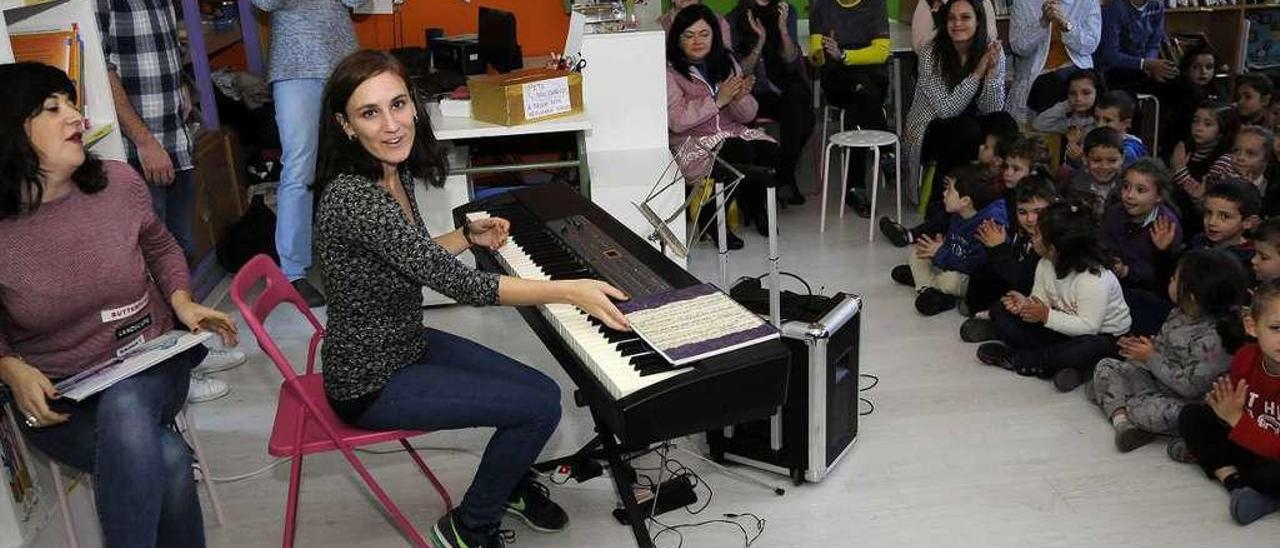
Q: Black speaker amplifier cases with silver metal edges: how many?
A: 1